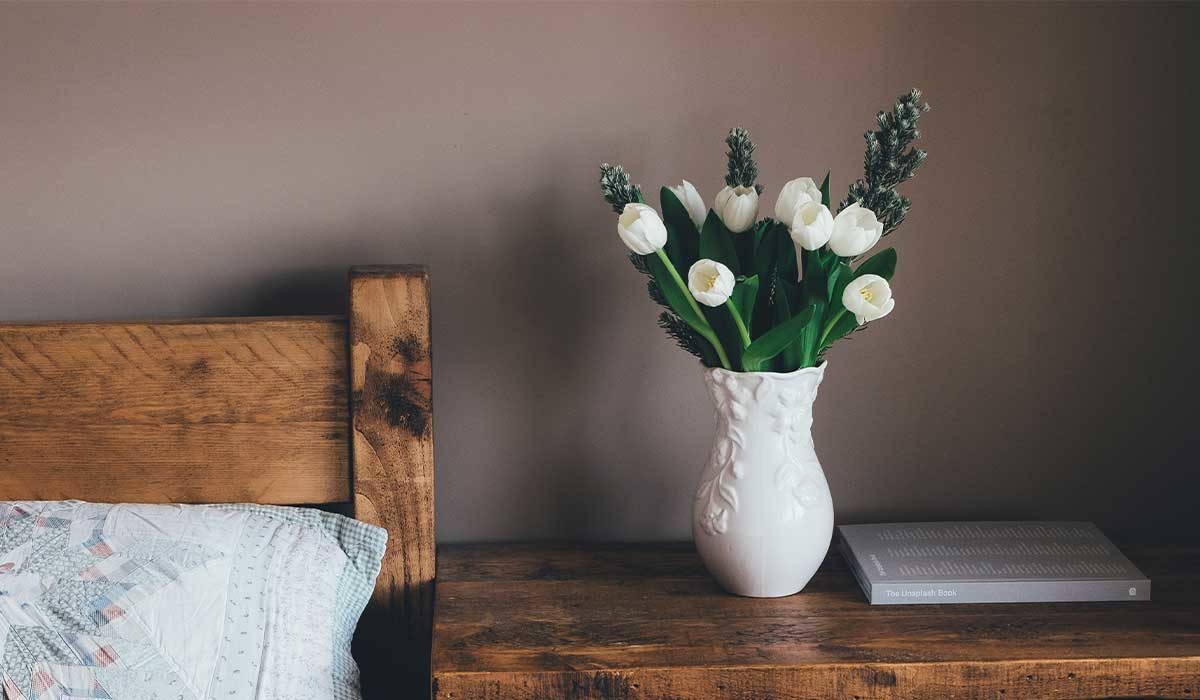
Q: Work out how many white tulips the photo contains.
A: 8